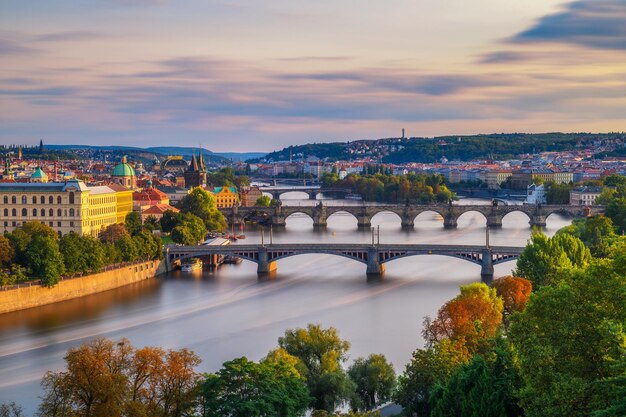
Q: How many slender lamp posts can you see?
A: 5